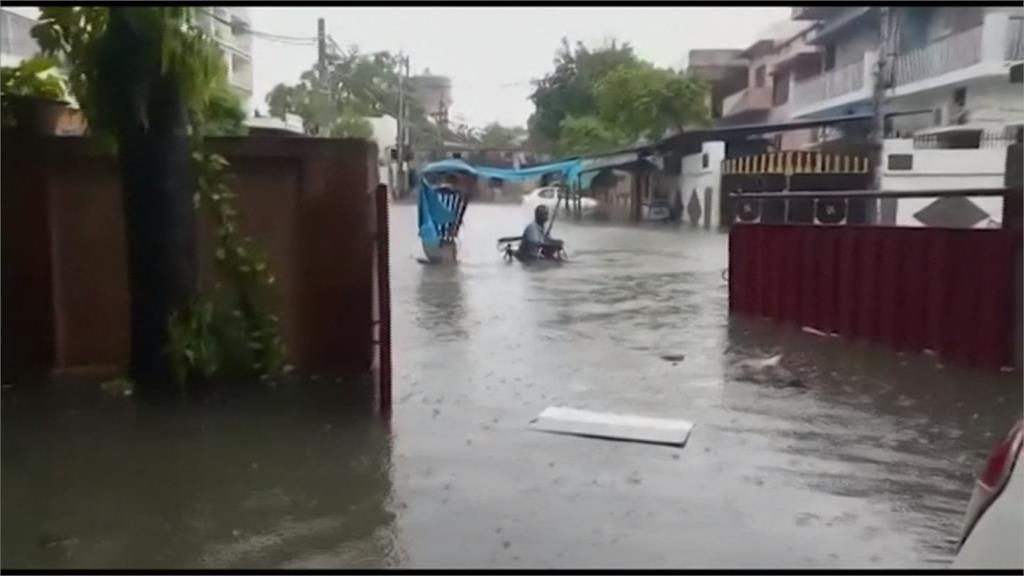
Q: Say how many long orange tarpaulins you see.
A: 0